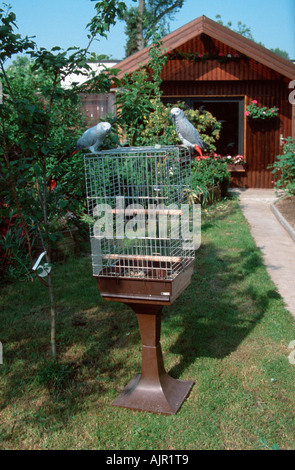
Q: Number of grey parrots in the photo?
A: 2